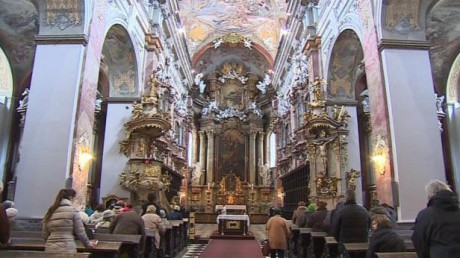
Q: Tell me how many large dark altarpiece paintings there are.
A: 1